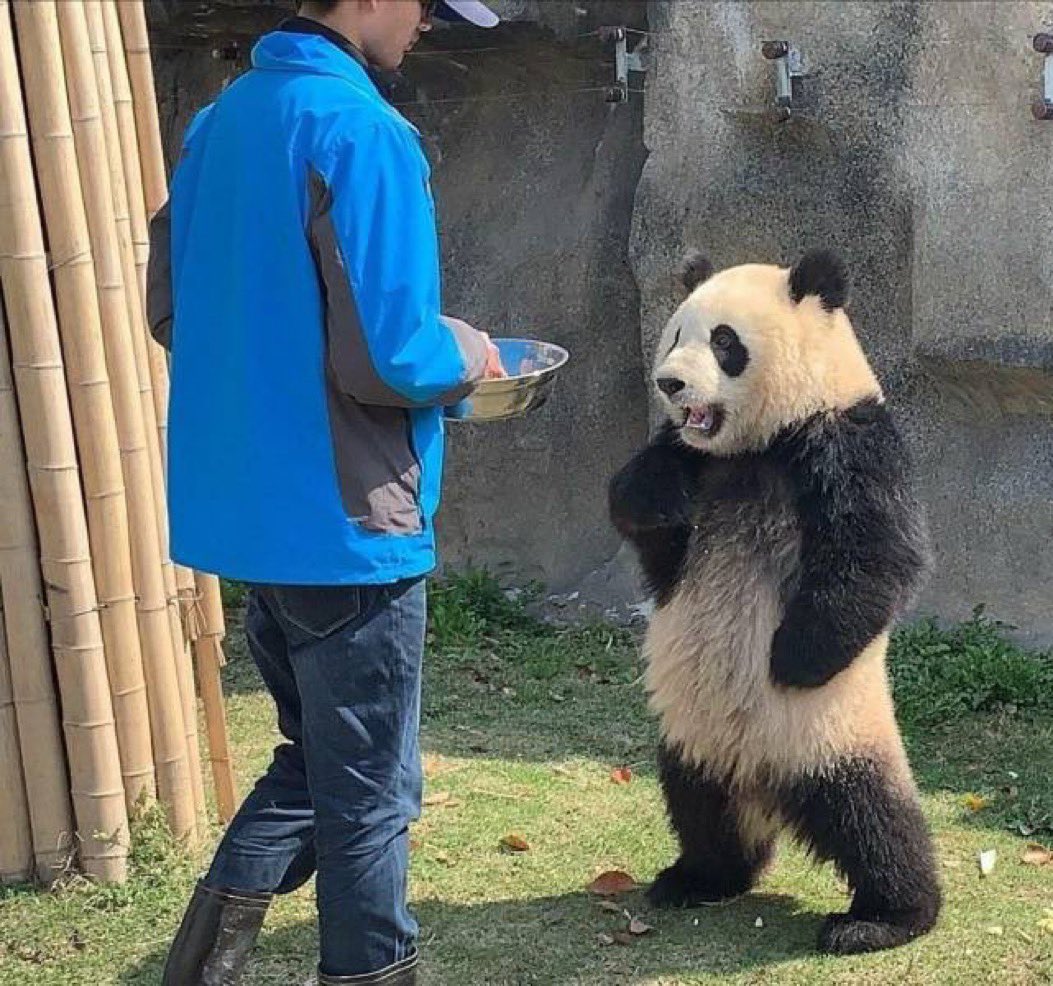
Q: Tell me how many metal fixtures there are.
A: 3